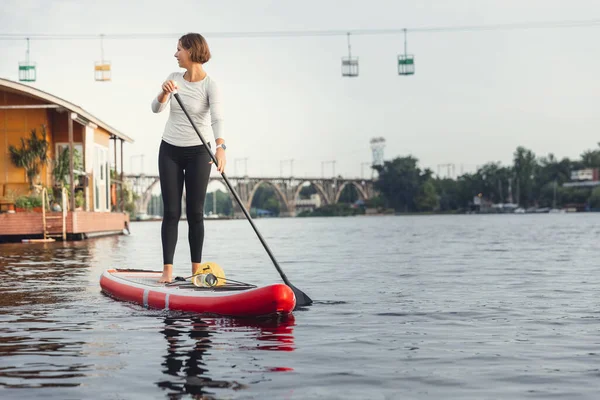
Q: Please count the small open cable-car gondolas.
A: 4